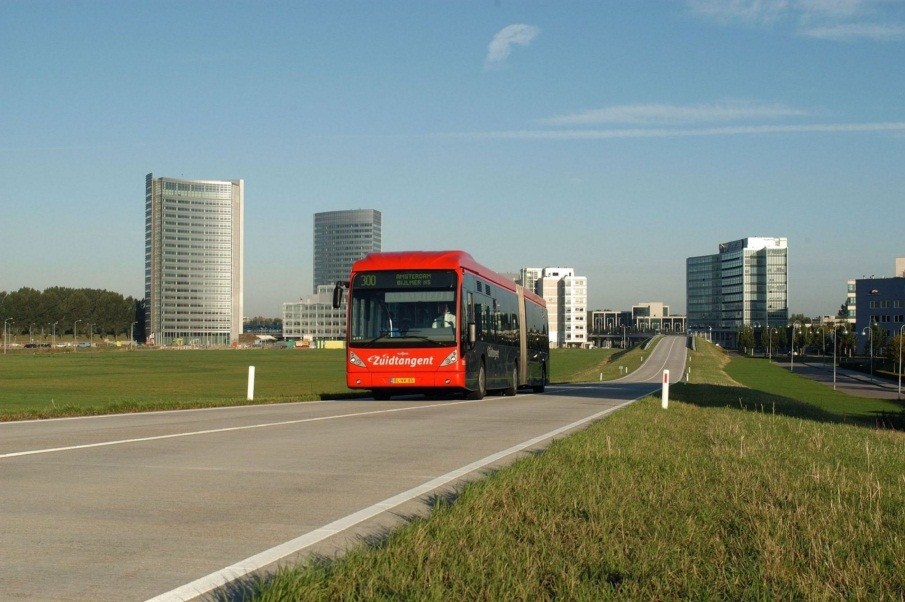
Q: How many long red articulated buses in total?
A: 1